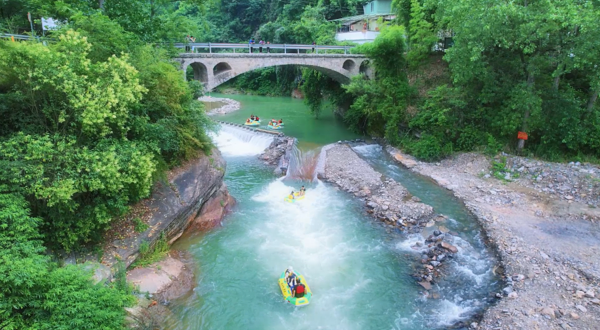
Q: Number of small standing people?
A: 6